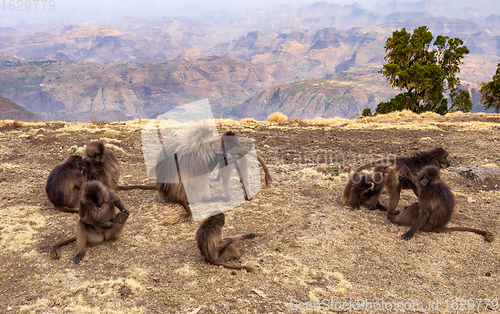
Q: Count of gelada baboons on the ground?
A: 9